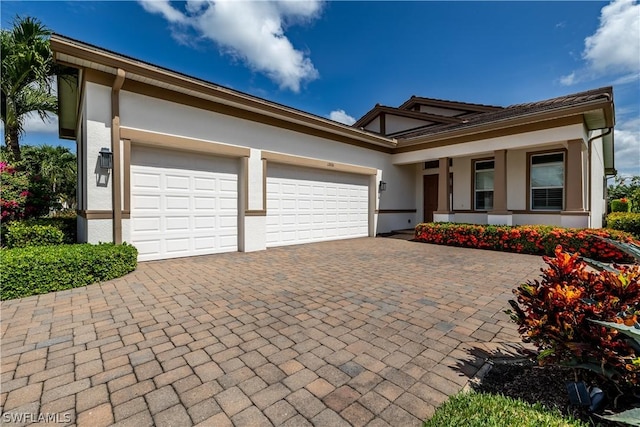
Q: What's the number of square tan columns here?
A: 3